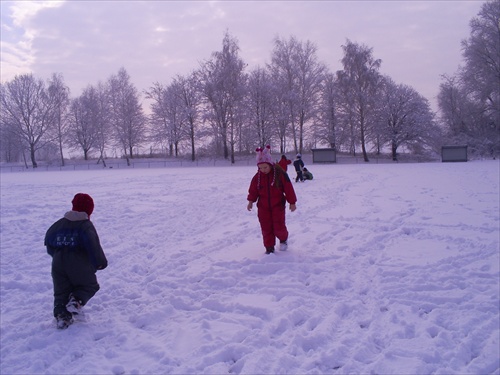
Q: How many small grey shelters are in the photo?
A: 2